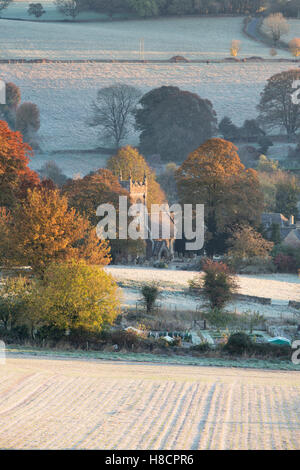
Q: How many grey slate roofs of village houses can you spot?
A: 2